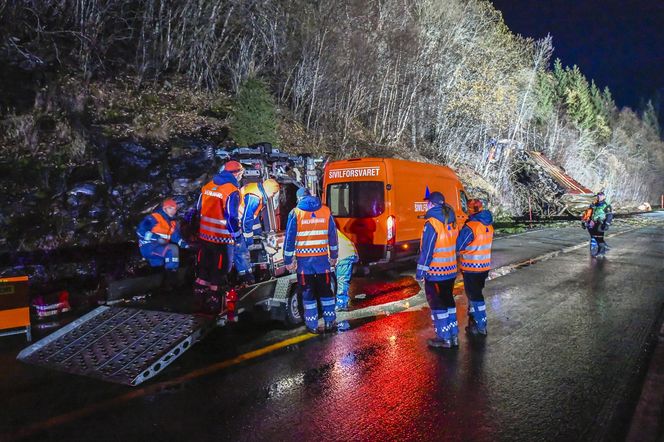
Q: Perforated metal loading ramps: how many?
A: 1